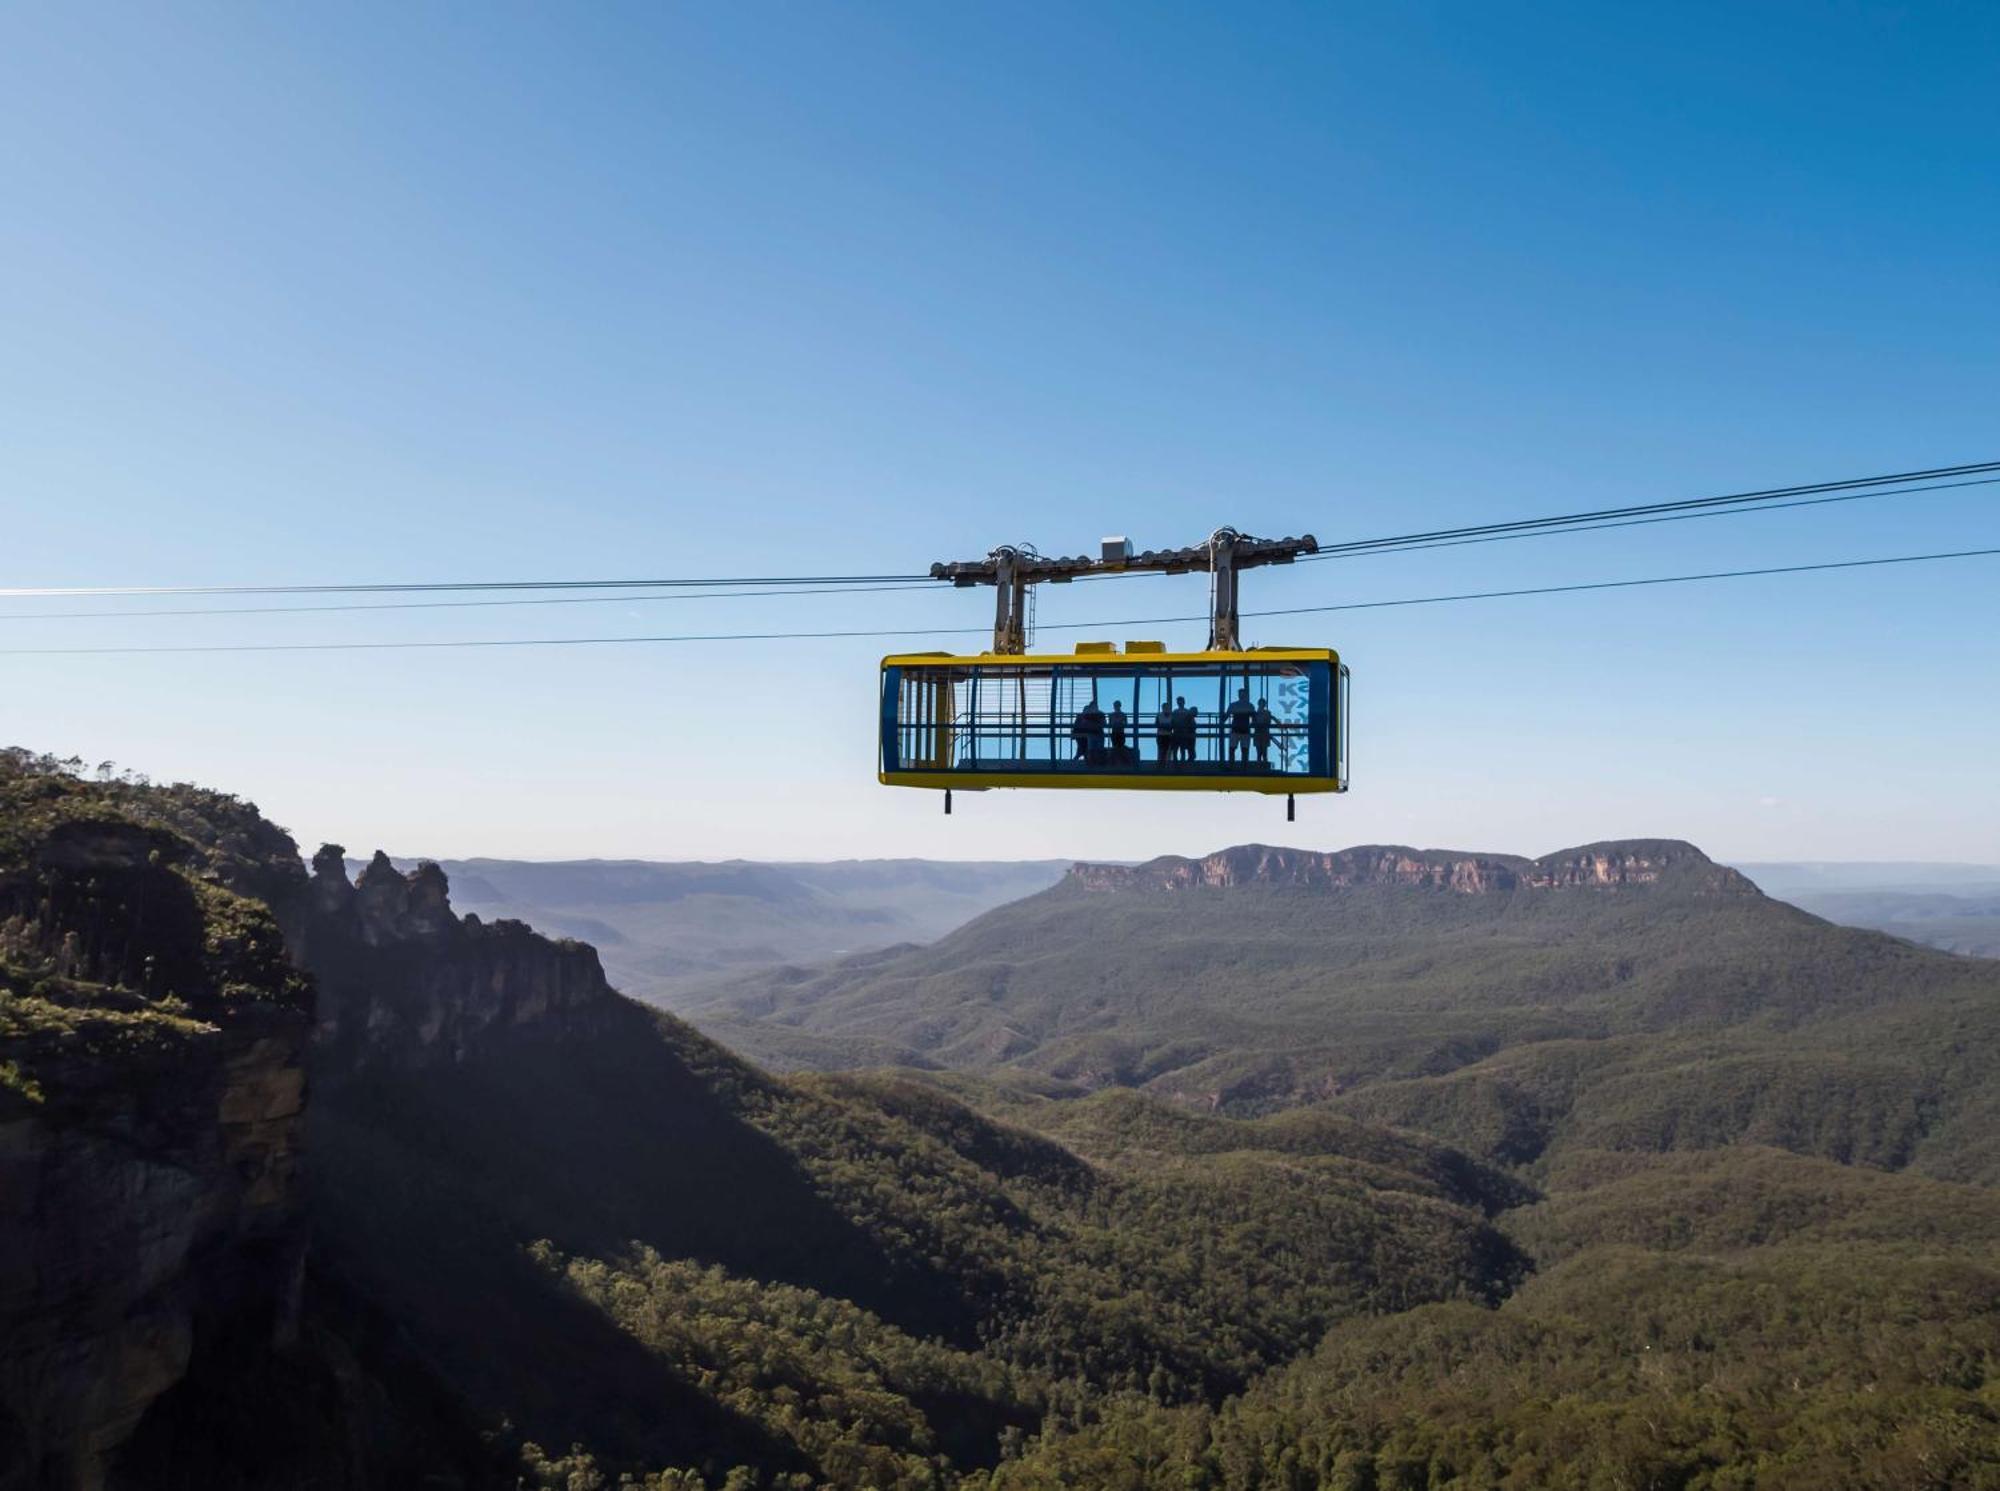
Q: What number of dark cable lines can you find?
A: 4